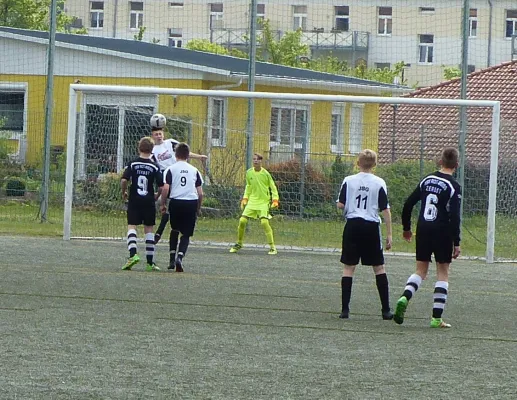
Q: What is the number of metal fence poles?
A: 3